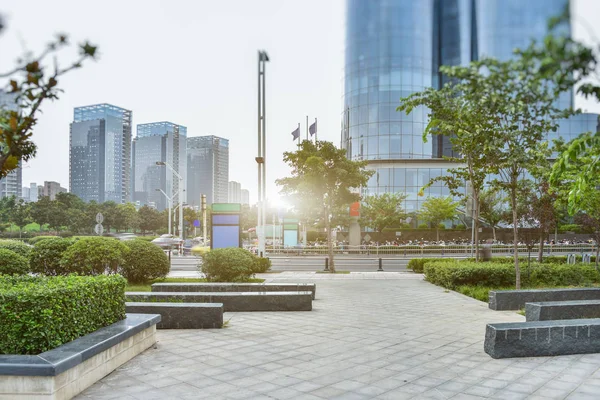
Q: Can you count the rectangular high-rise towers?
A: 3